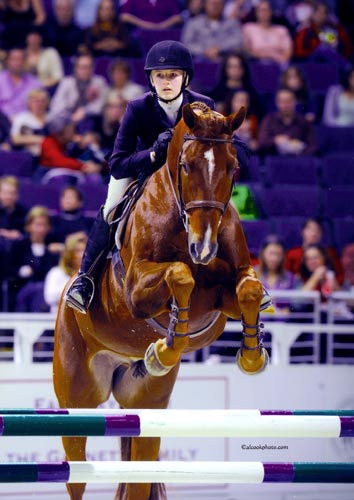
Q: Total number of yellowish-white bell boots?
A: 2